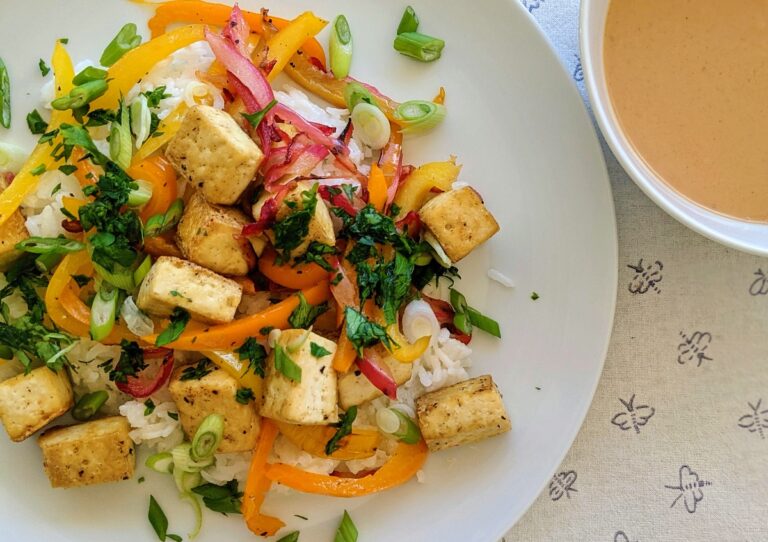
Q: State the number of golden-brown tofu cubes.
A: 12